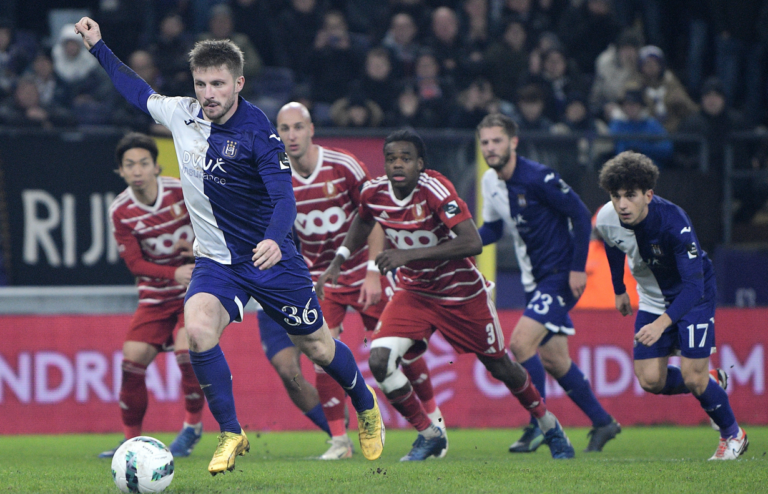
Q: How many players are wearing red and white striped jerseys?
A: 3